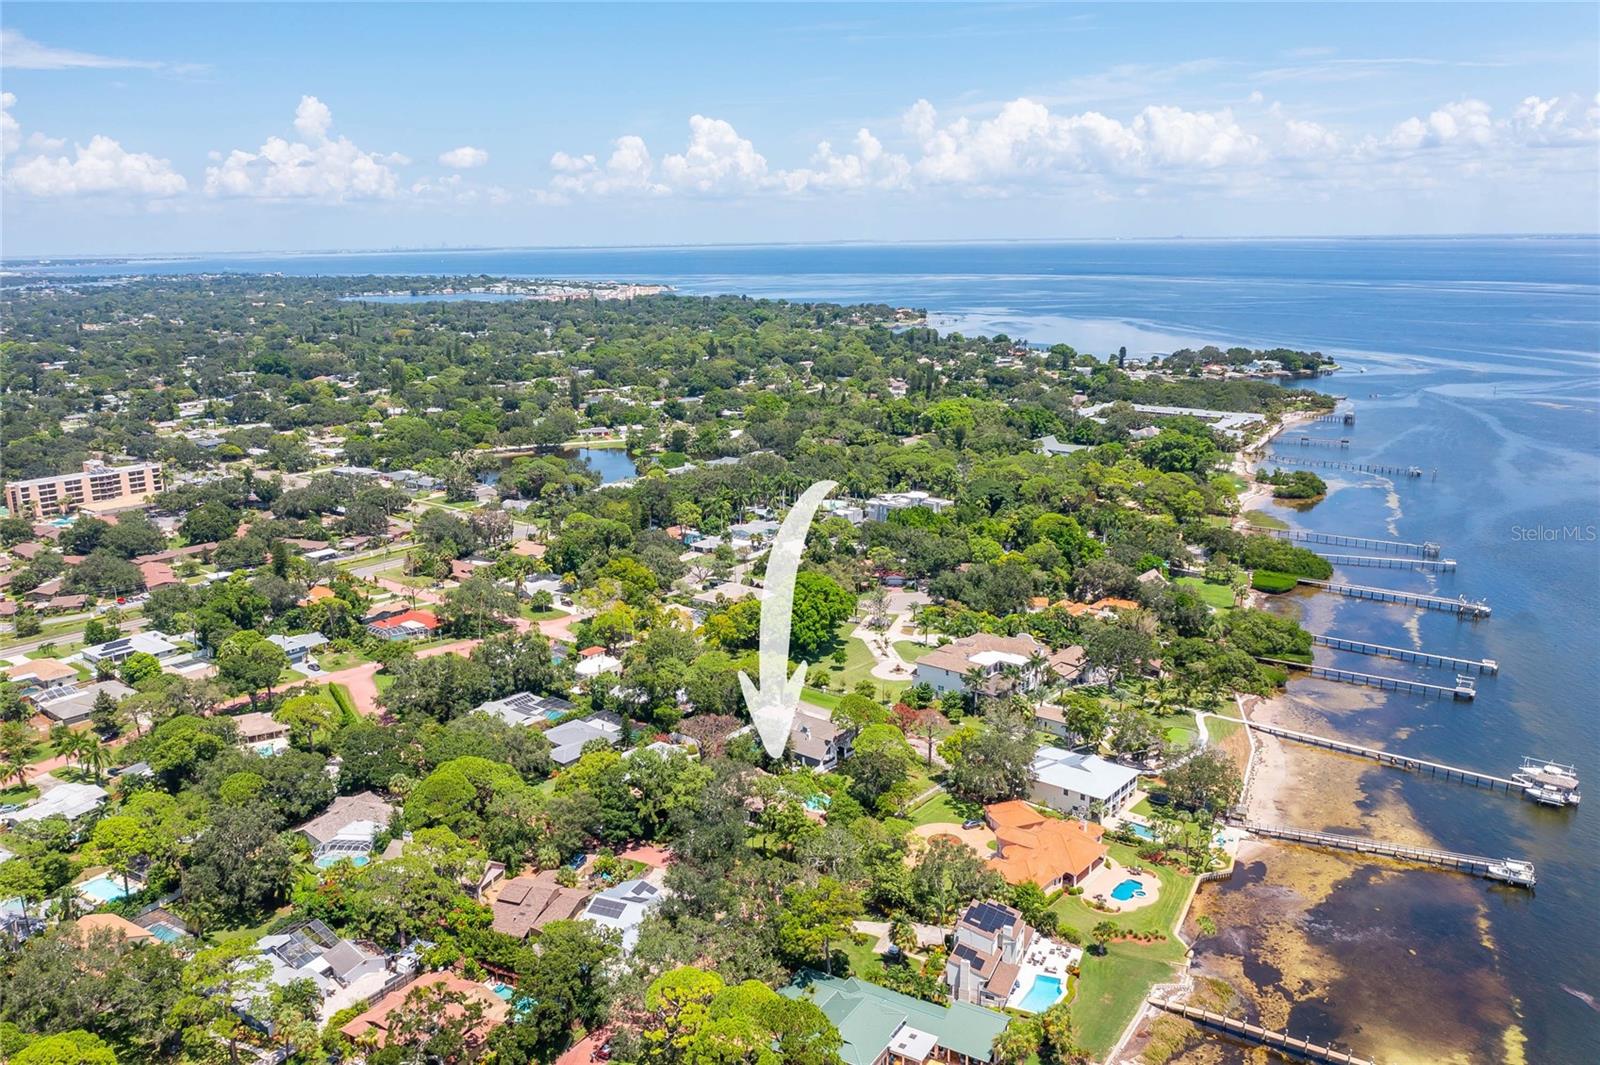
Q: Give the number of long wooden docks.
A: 11